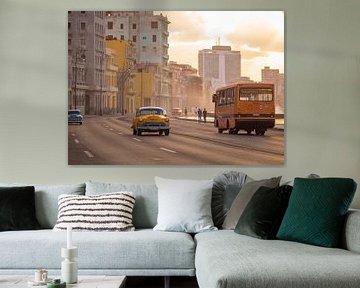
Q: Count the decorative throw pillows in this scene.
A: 7